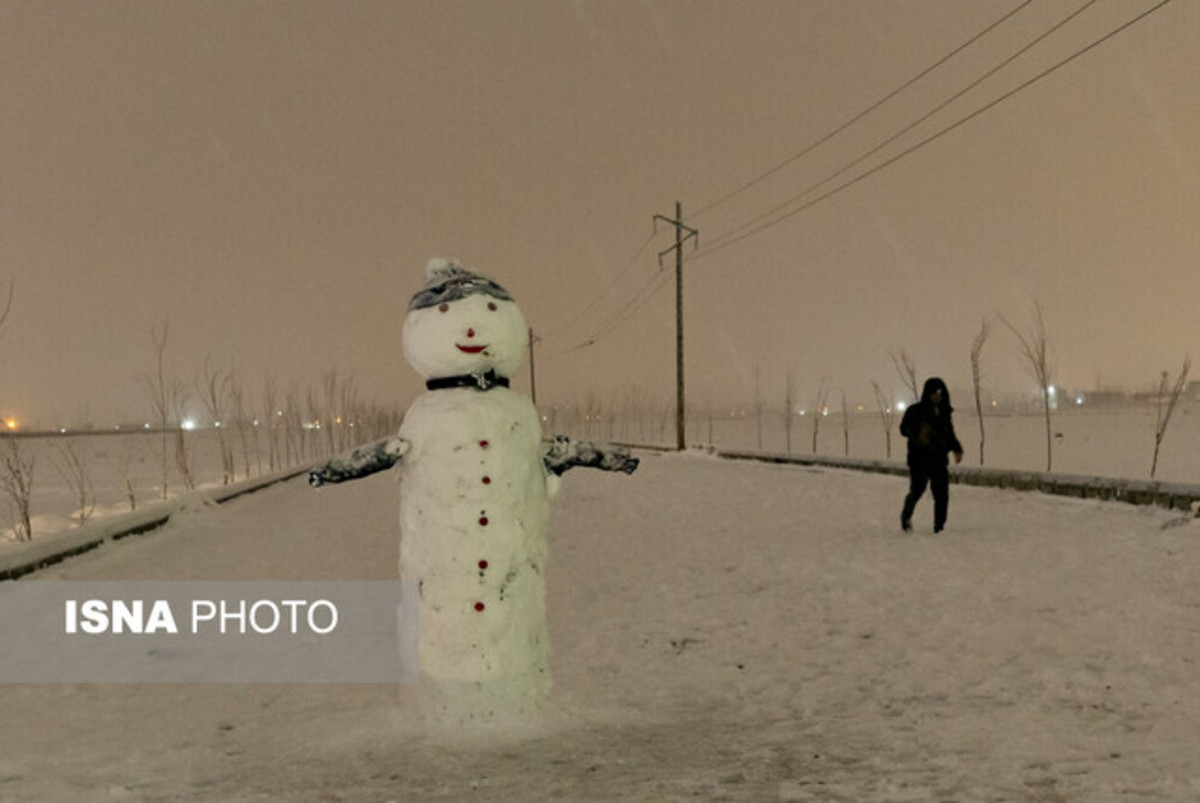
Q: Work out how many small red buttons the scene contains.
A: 5